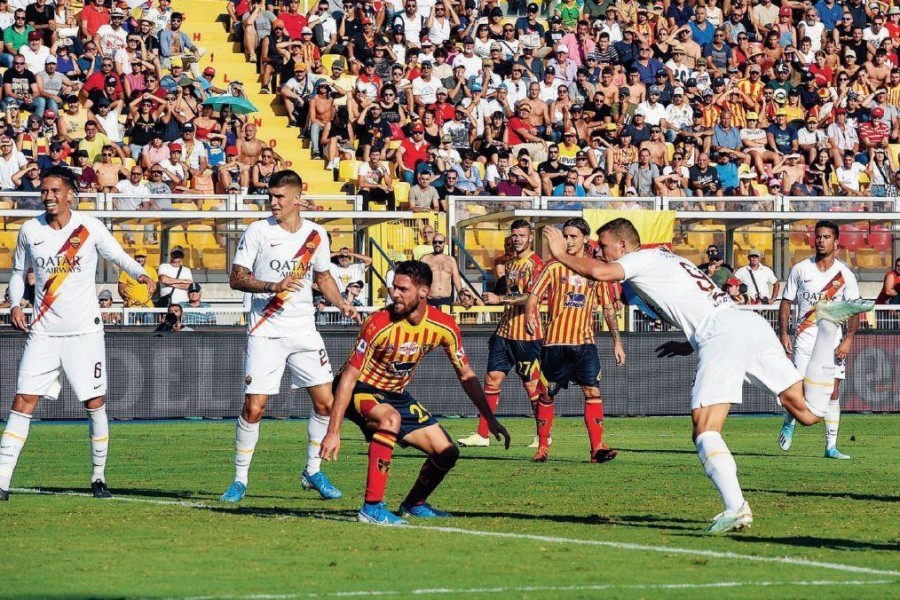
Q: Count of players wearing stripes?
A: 3